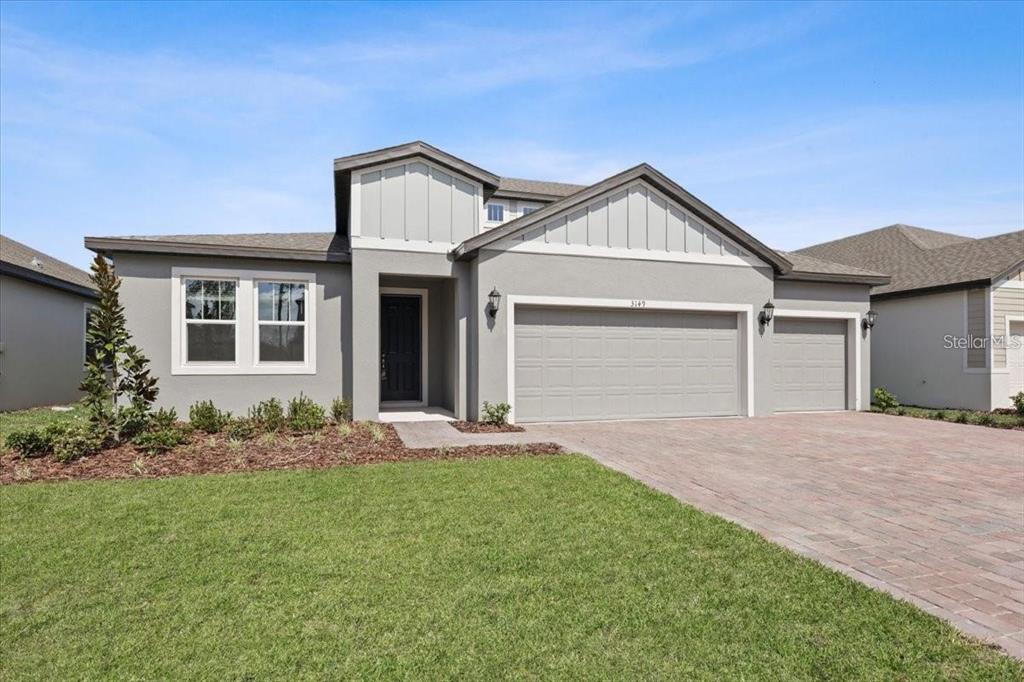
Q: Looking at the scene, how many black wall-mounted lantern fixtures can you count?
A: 3